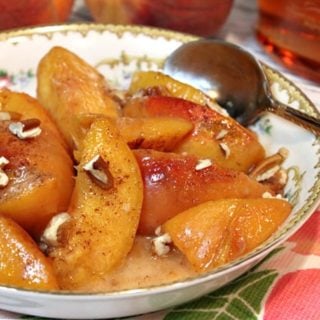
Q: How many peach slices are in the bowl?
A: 9